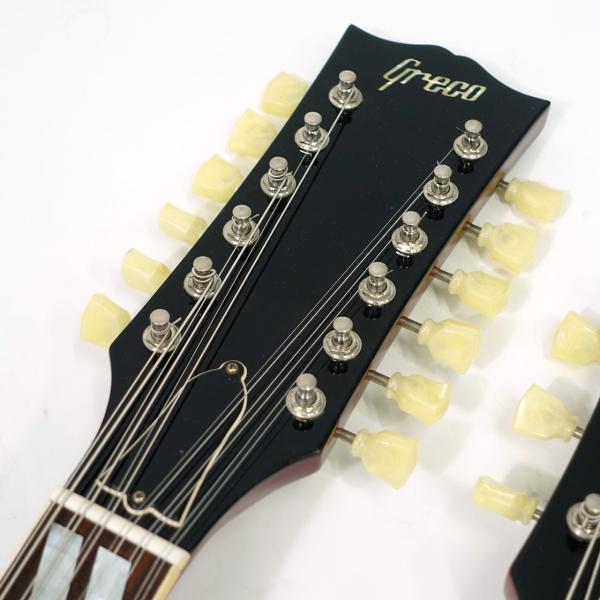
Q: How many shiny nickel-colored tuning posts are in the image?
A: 13